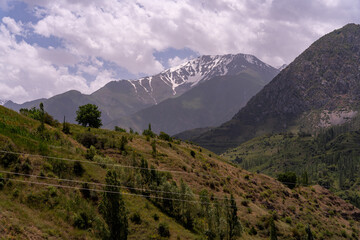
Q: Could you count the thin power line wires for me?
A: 3